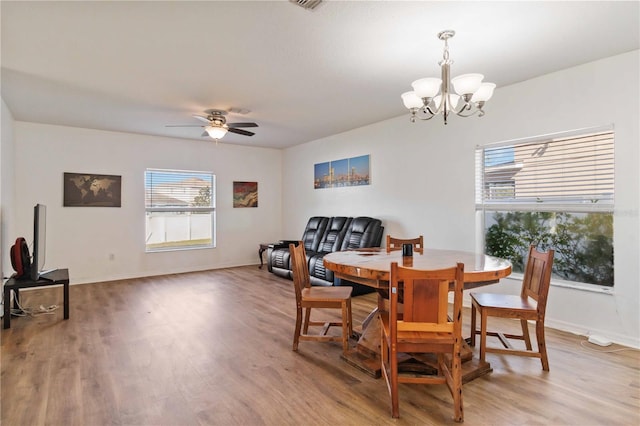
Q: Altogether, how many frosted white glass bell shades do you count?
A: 5